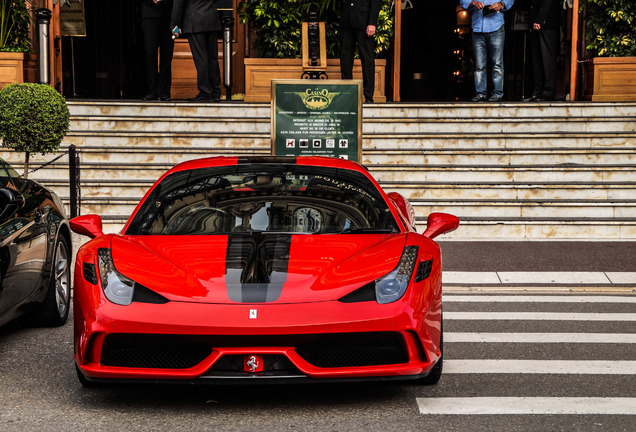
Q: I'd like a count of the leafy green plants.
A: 4